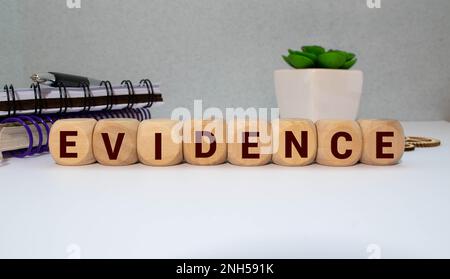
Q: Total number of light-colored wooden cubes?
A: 8